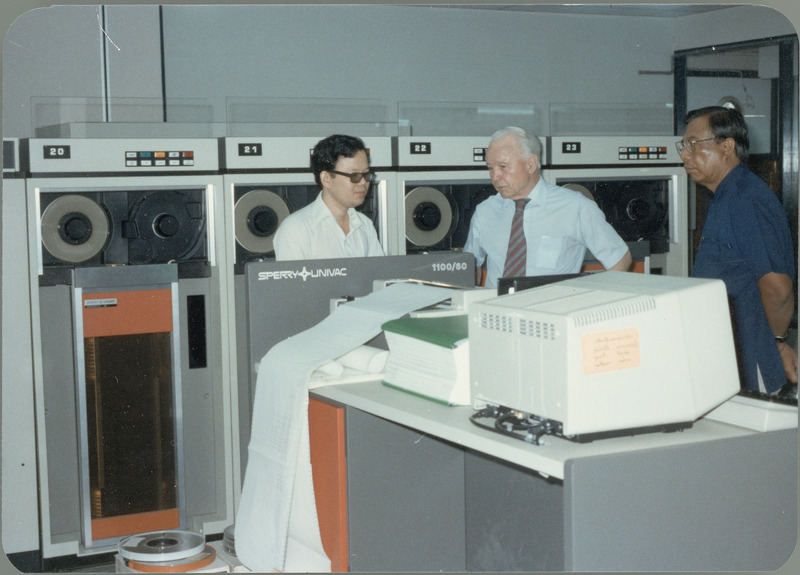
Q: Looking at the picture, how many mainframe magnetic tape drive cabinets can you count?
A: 4